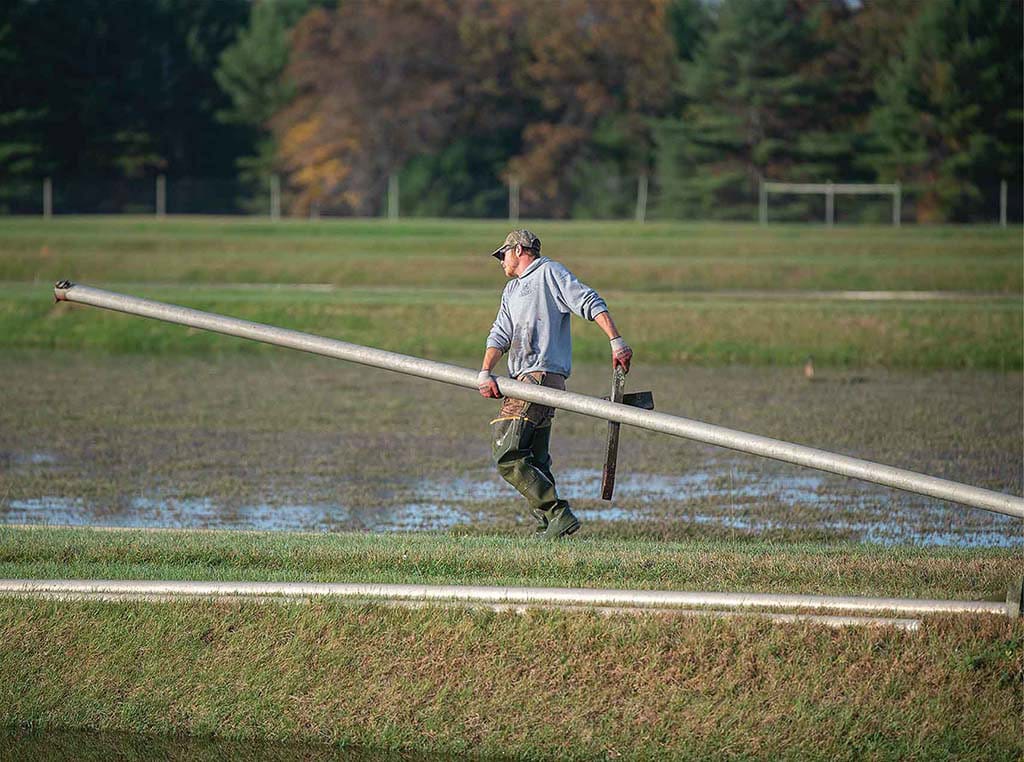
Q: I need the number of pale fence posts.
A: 10